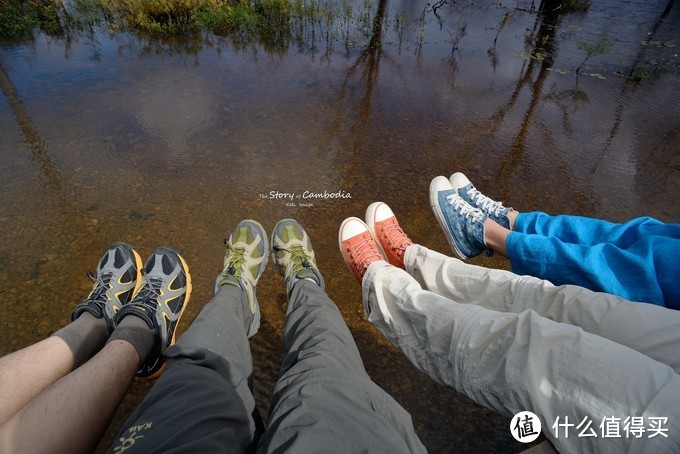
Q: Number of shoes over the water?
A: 8